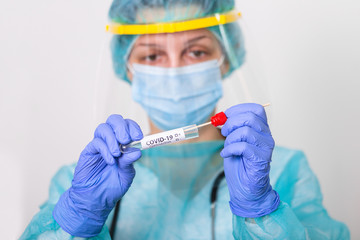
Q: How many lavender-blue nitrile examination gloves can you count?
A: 2